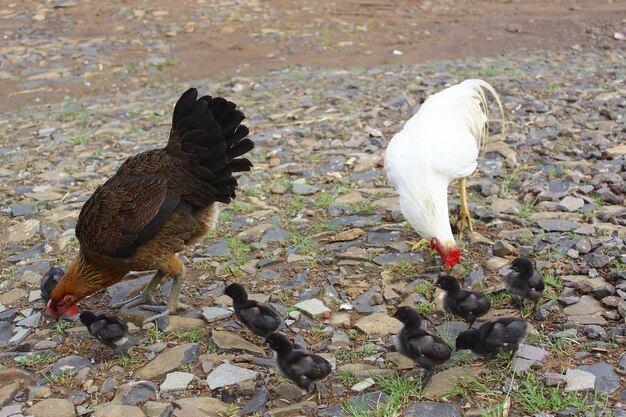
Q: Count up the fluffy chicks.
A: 8